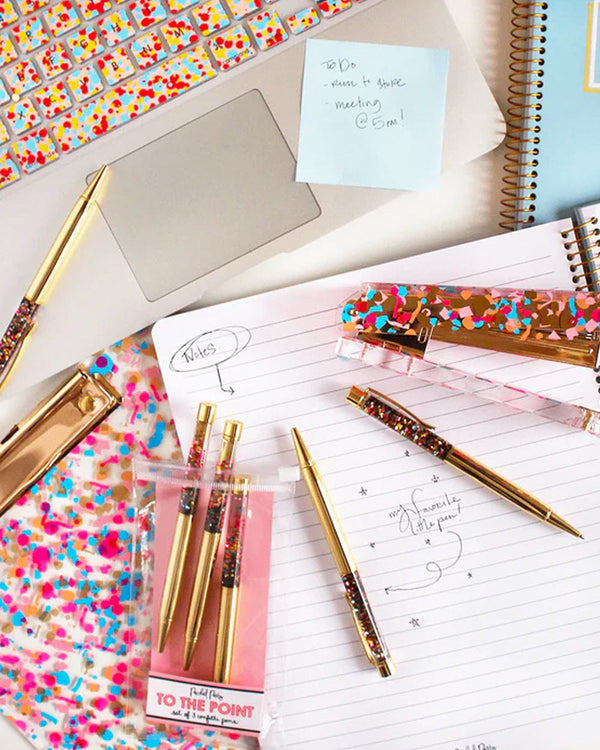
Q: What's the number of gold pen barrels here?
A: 6